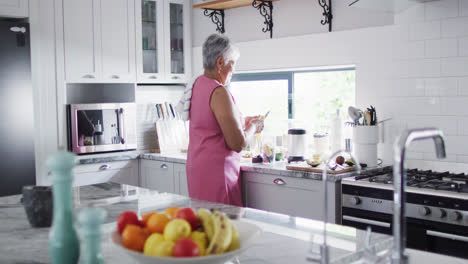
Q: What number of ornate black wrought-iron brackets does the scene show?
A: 3